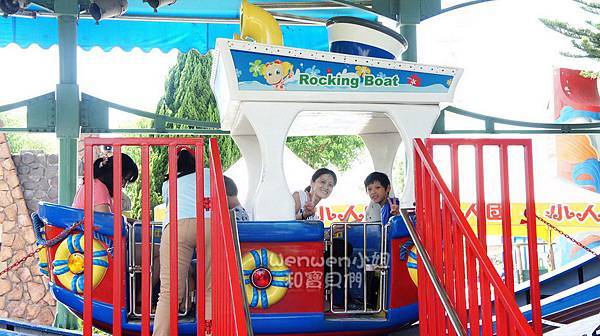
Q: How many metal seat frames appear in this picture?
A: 2